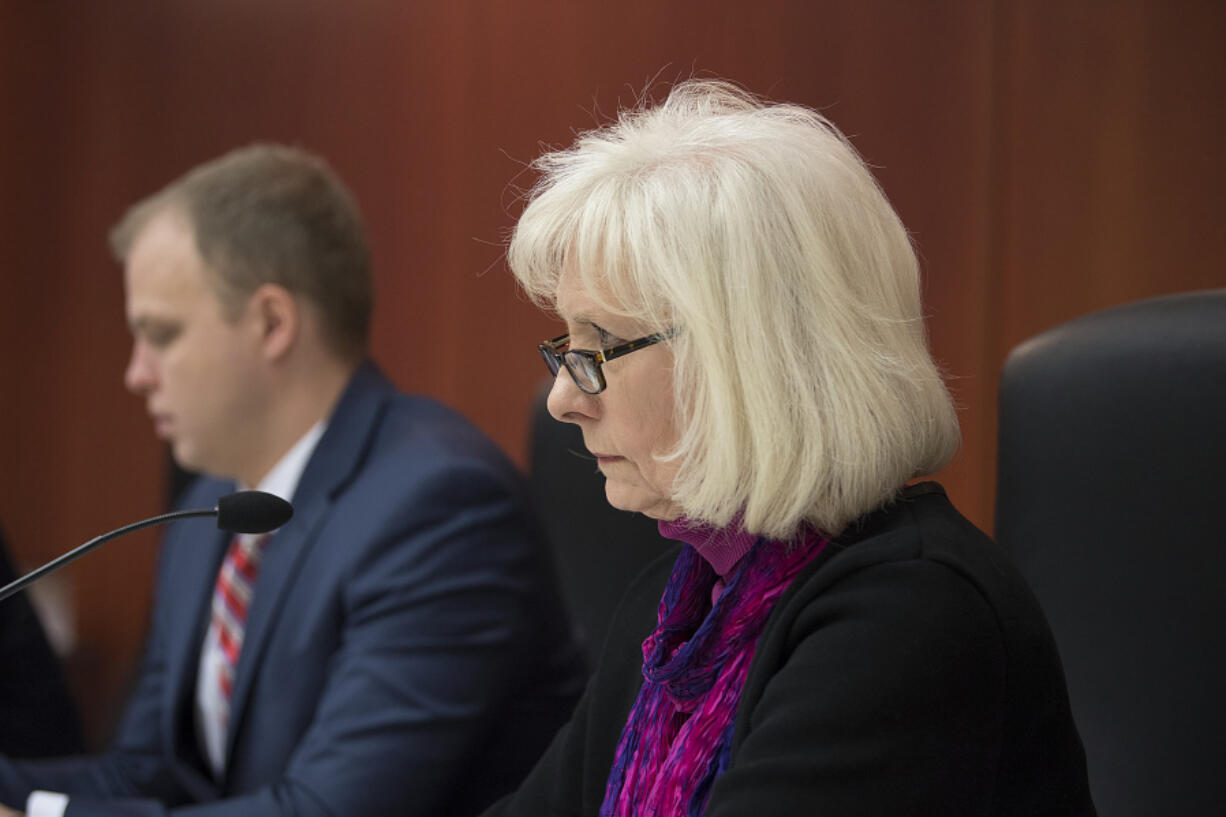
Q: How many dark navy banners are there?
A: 0